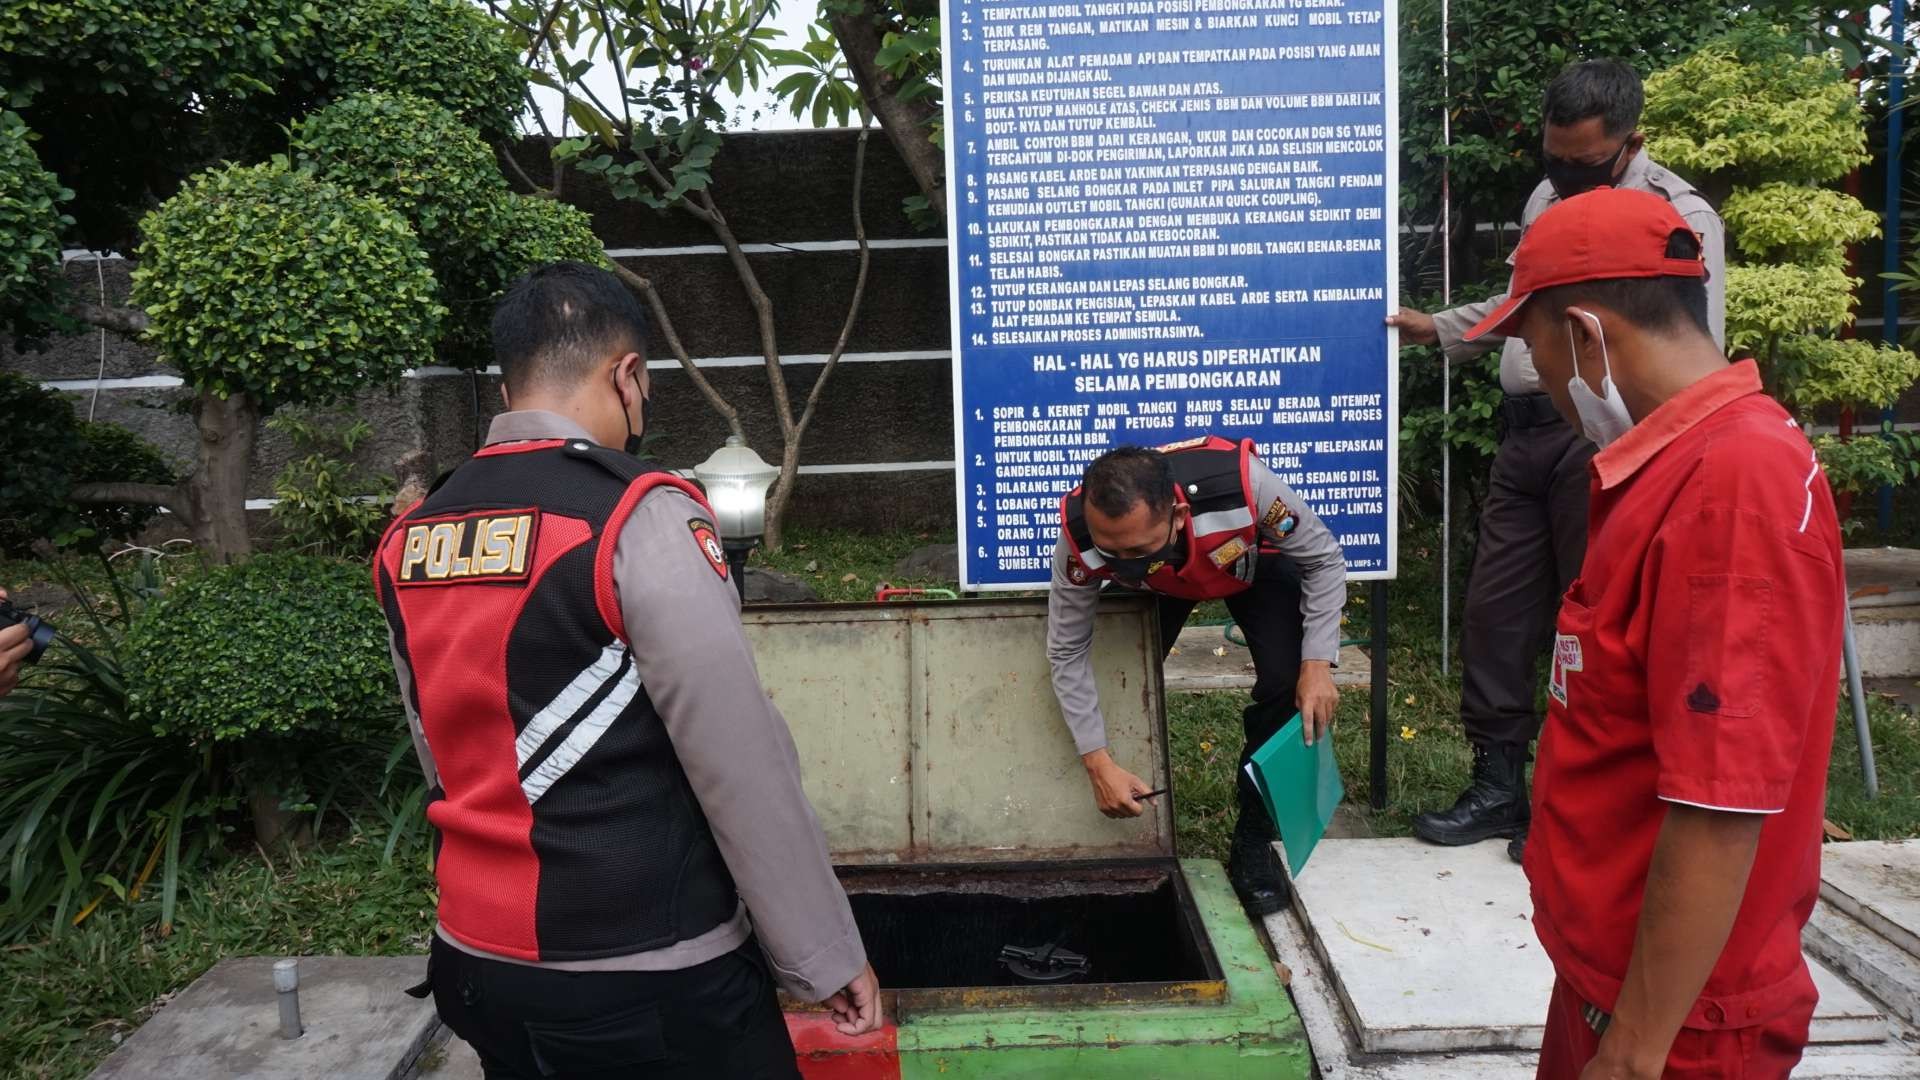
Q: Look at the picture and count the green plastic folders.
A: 1